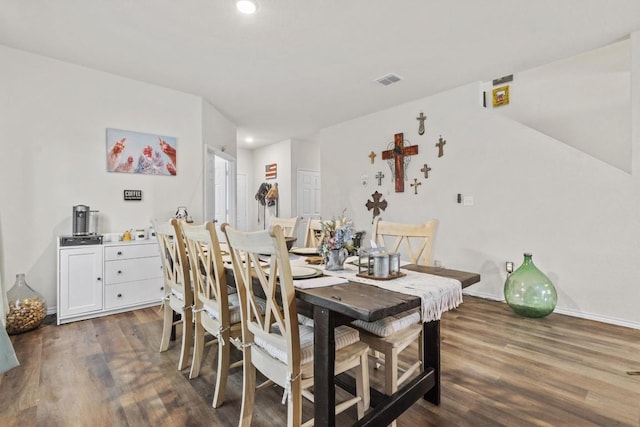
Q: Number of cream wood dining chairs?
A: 6